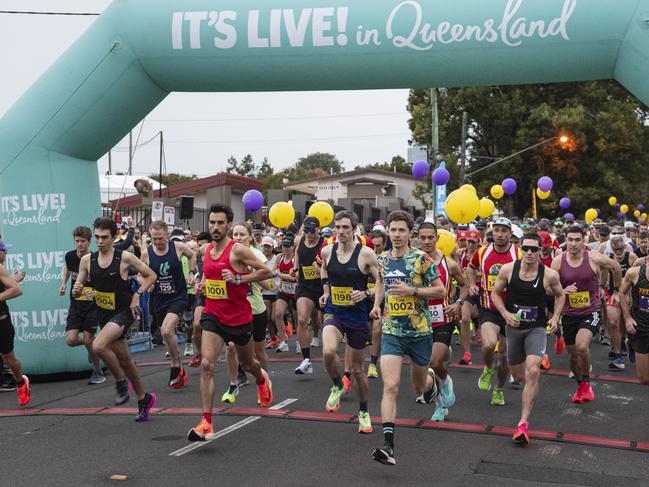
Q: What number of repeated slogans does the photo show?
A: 4